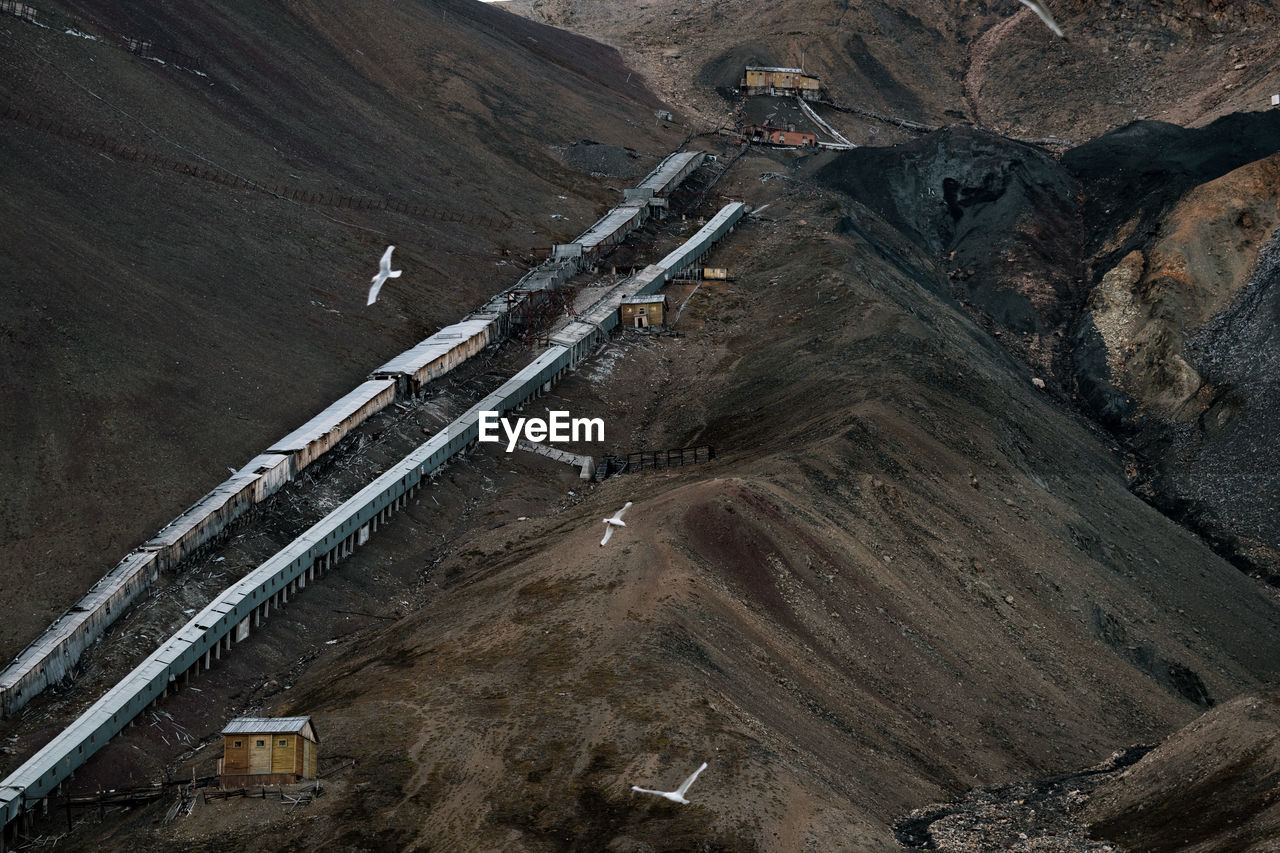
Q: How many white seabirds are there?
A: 4